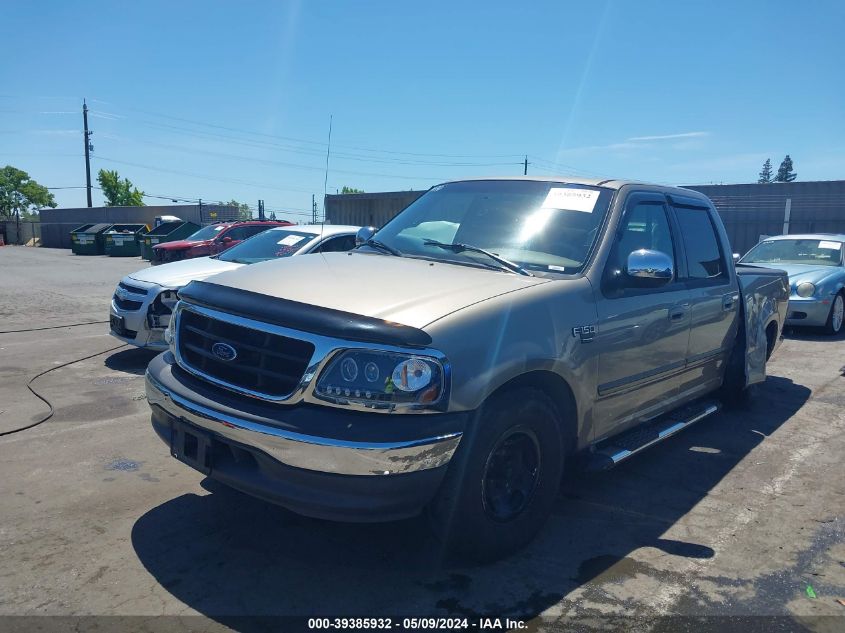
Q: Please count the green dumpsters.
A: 3